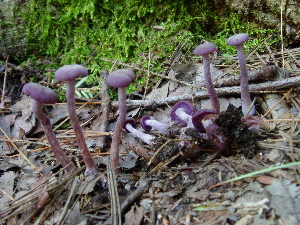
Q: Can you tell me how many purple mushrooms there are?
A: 9